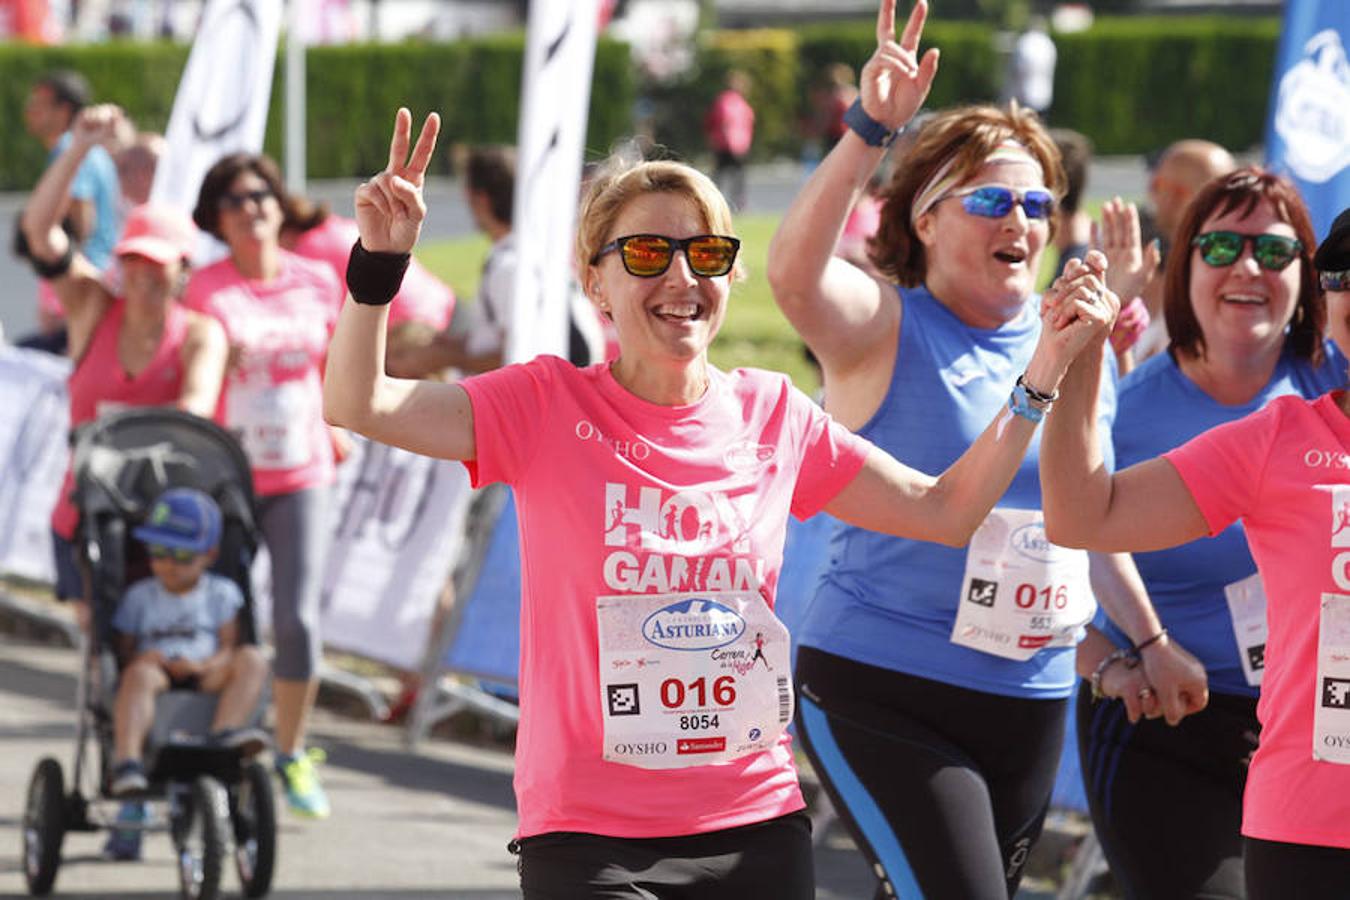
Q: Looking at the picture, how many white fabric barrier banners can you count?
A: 2